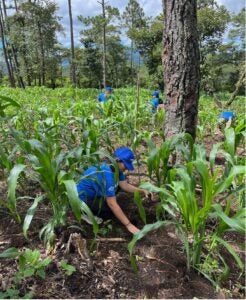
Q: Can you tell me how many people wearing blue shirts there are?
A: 4